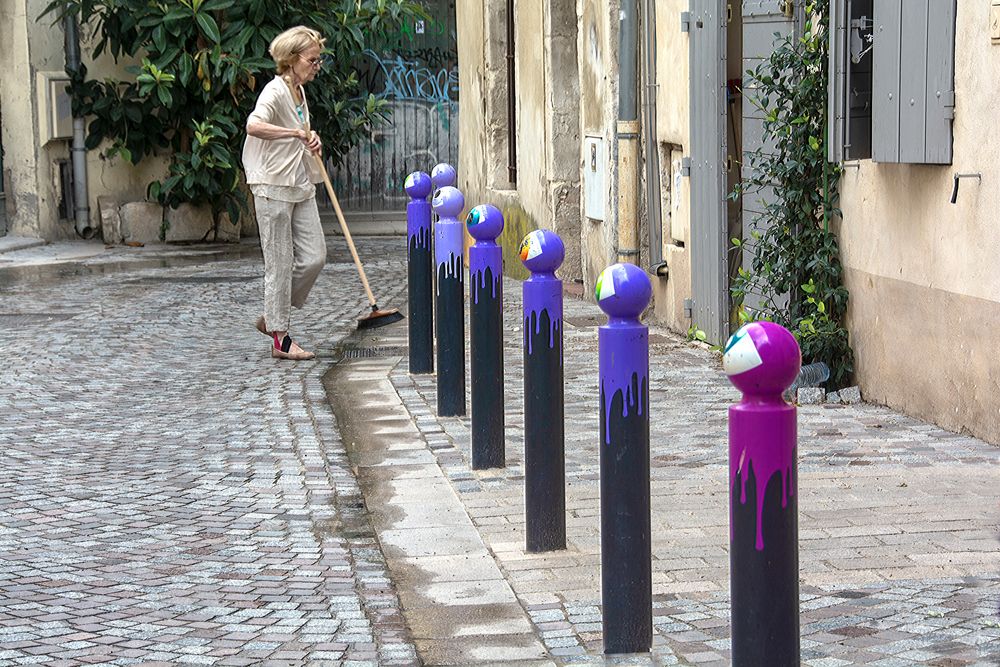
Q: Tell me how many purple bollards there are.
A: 7